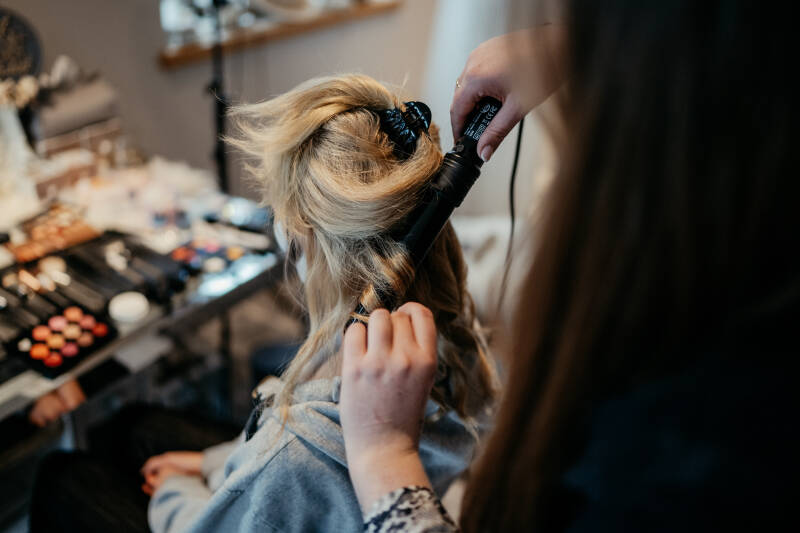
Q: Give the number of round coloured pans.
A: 12